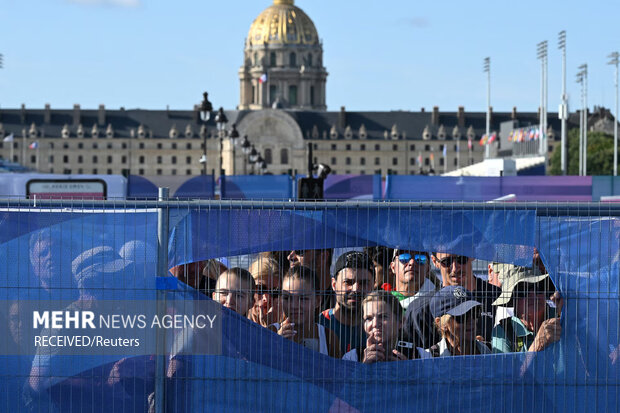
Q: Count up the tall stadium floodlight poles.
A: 7